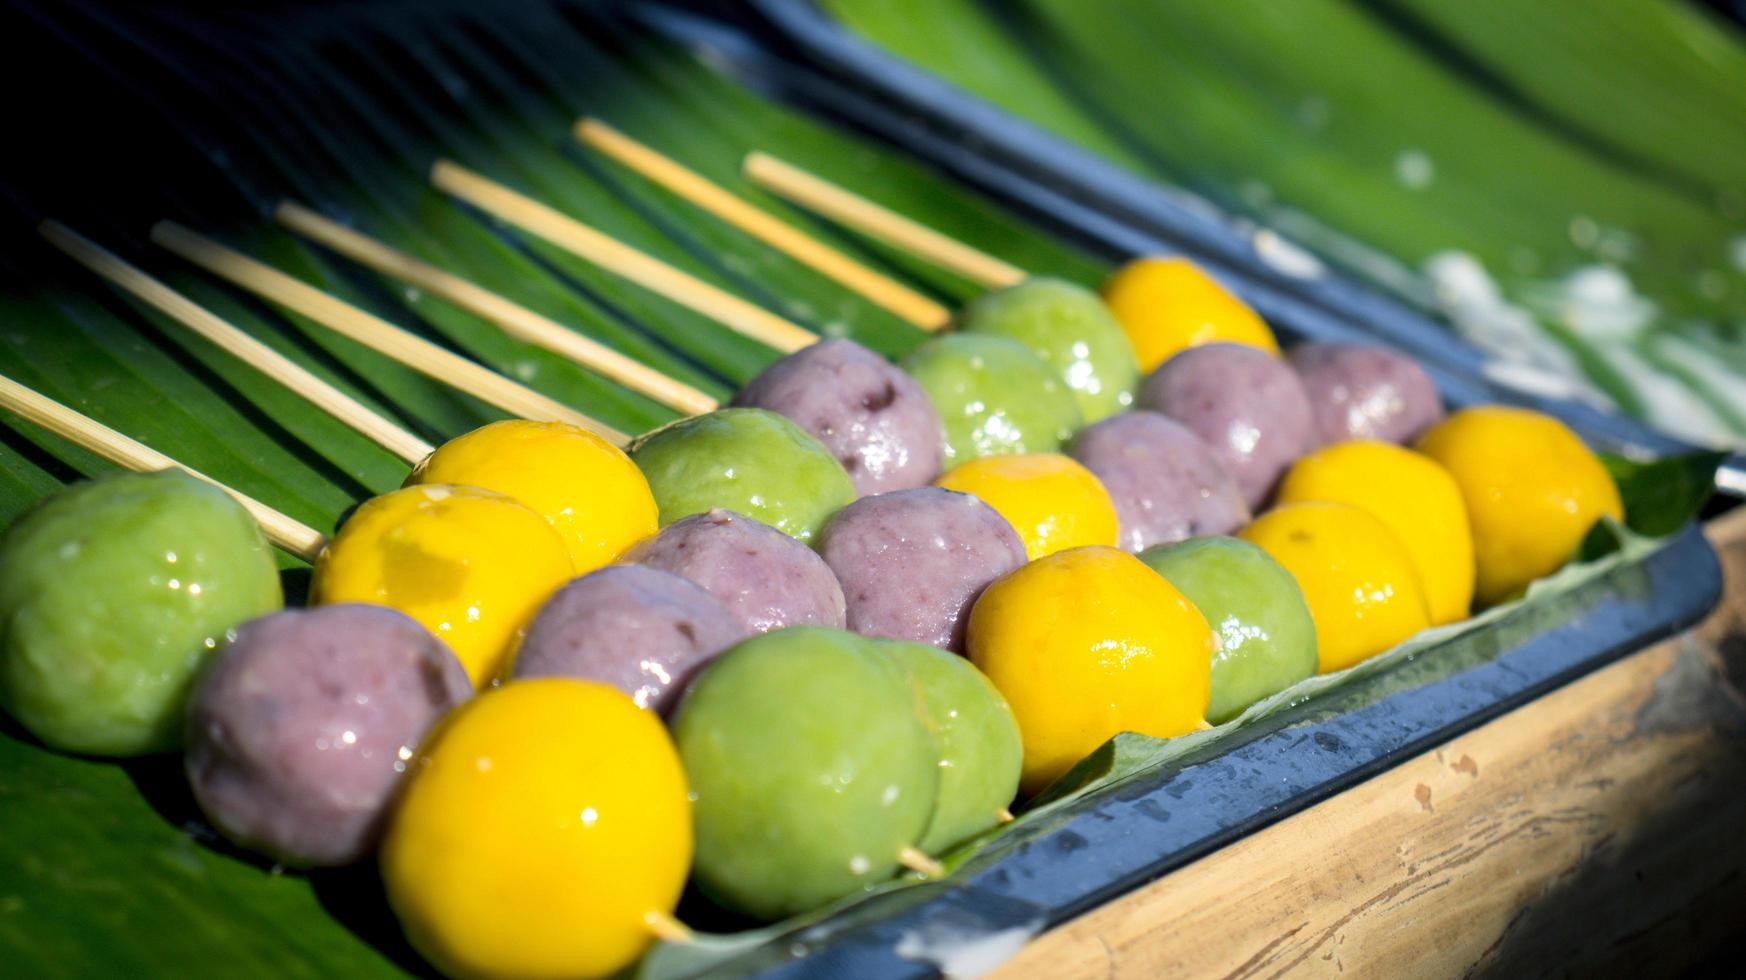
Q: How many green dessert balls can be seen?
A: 7